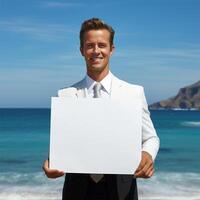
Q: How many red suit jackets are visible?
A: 0